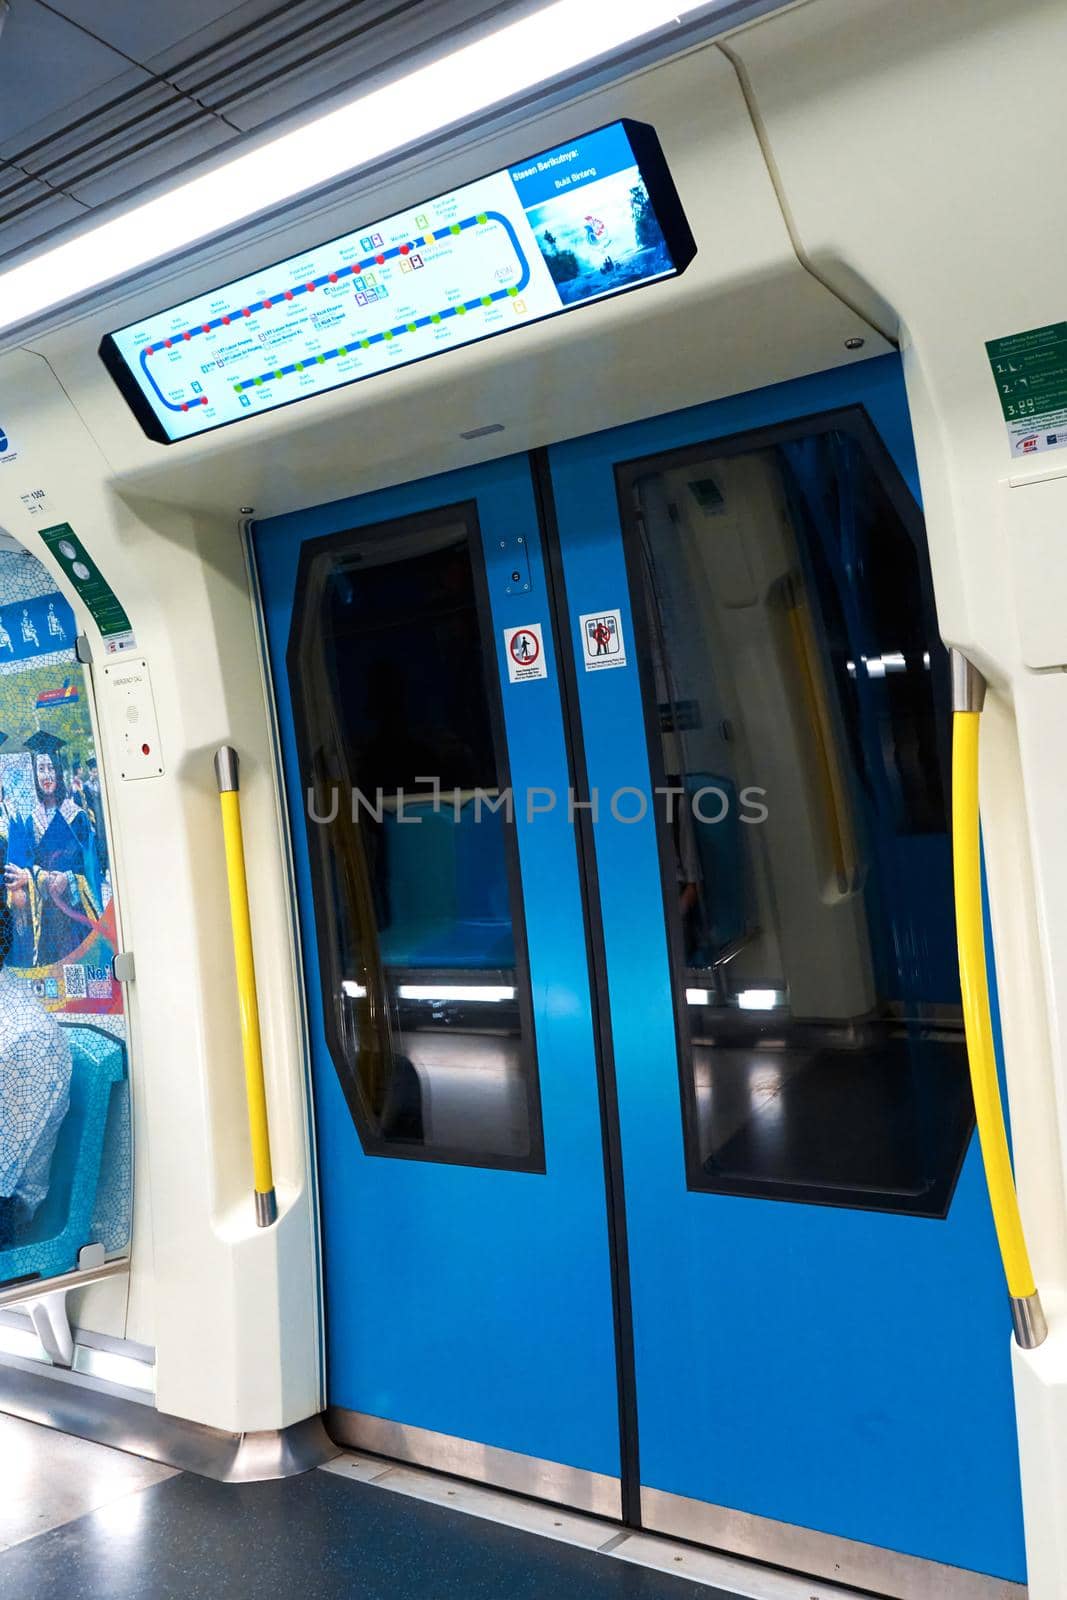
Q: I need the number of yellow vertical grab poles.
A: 2